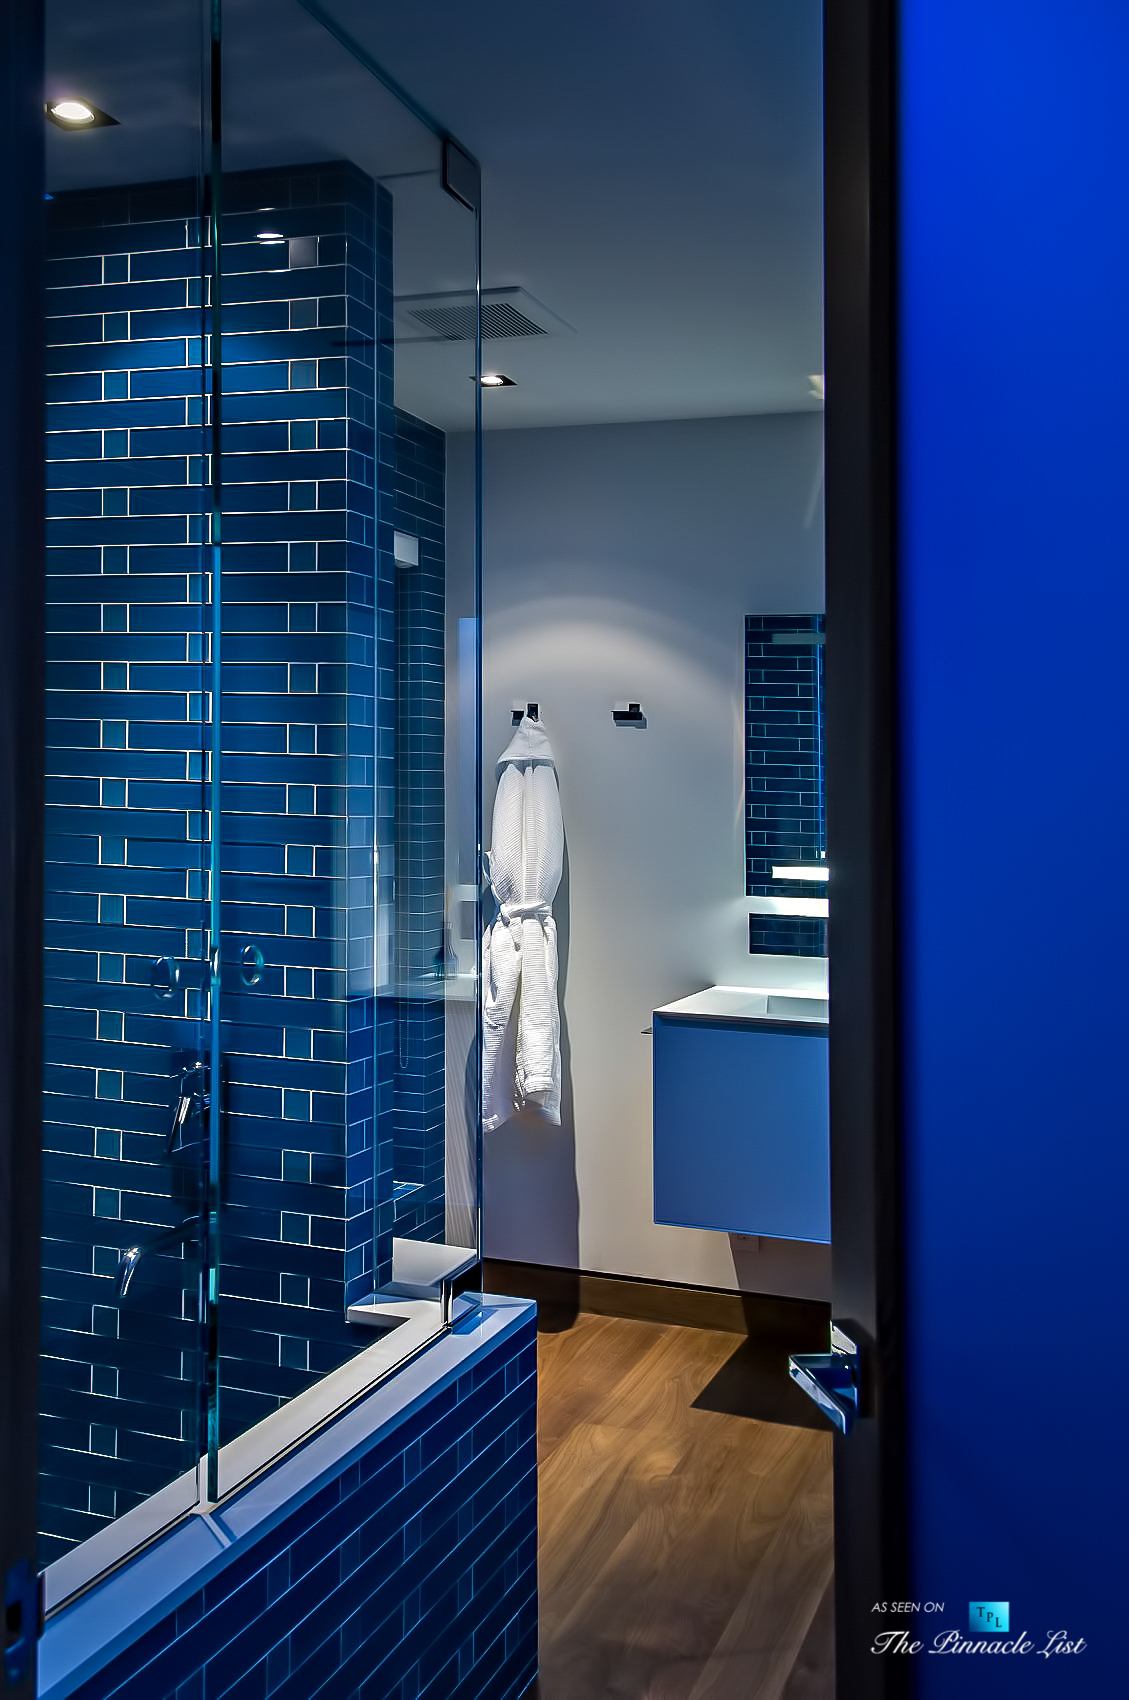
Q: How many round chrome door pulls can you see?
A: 2